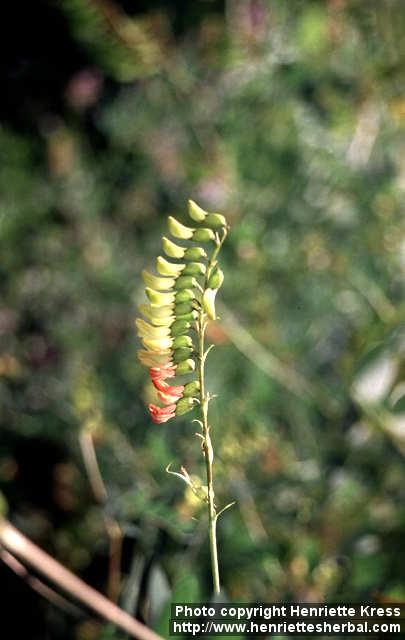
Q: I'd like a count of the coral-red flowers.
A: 3